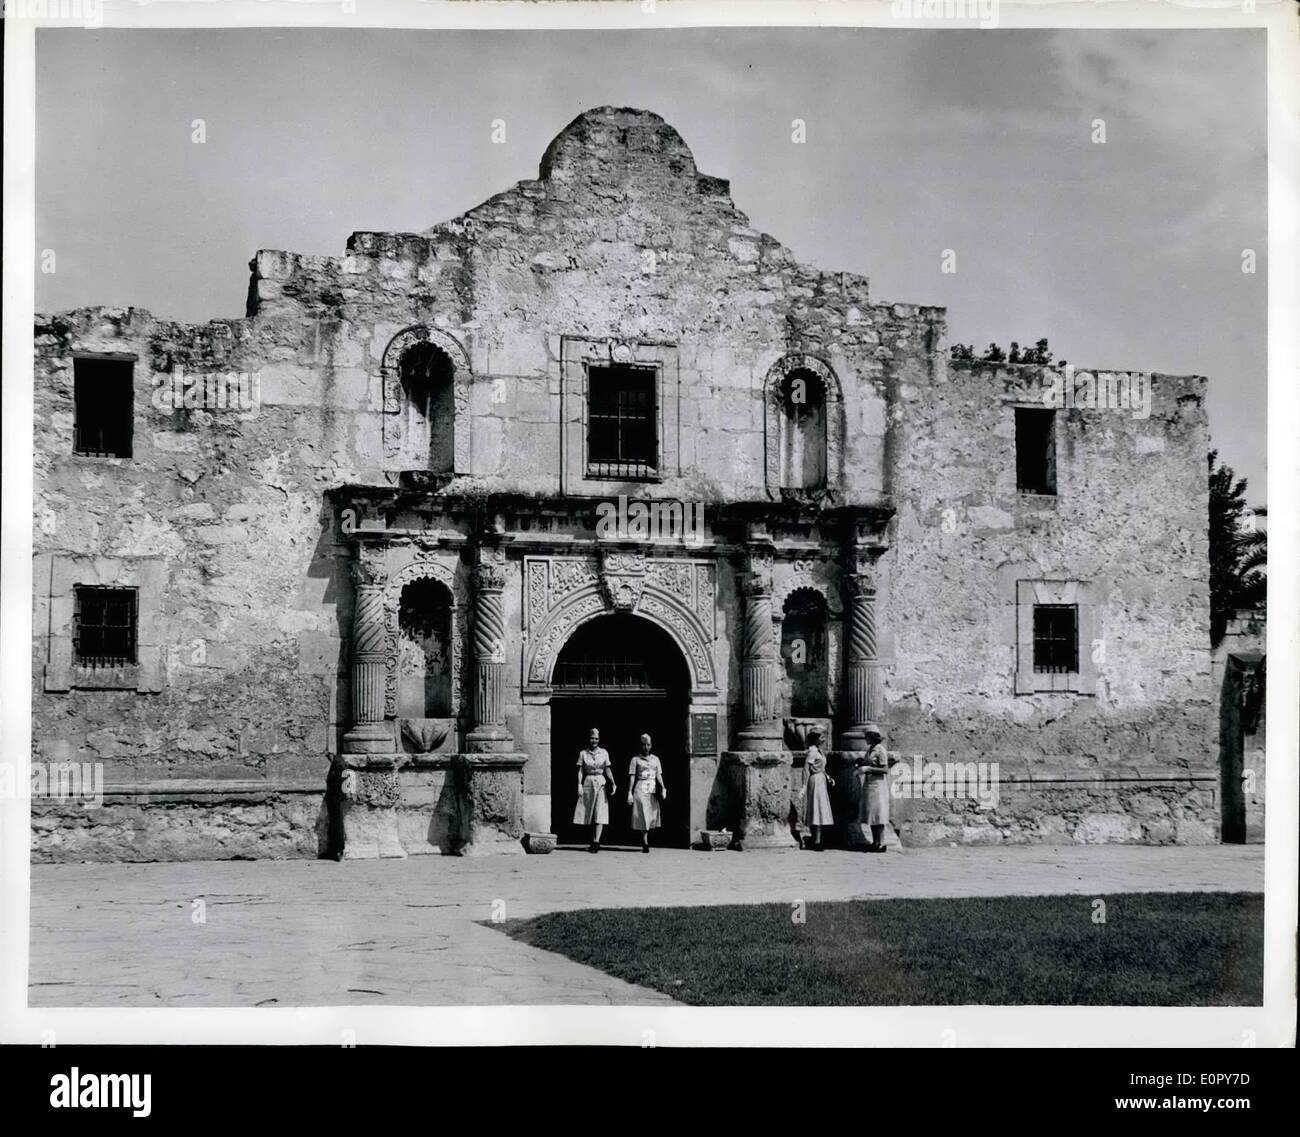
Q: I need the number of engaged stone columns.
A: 4